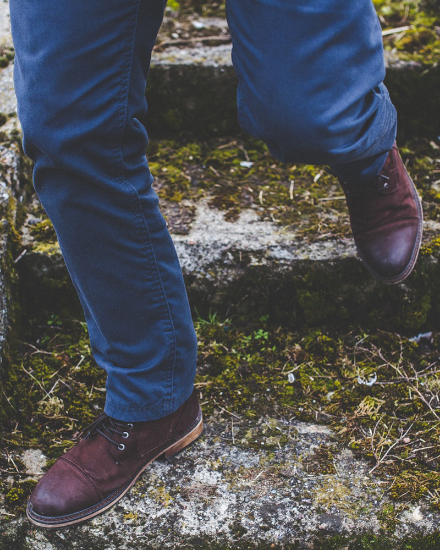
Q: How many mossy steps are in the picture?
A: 3